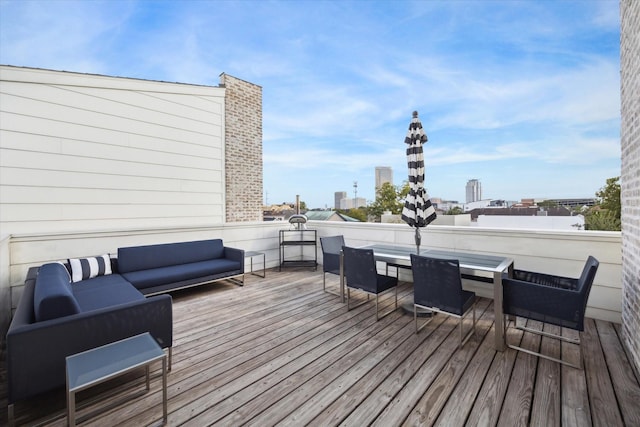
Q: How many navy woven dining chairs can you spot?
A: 4